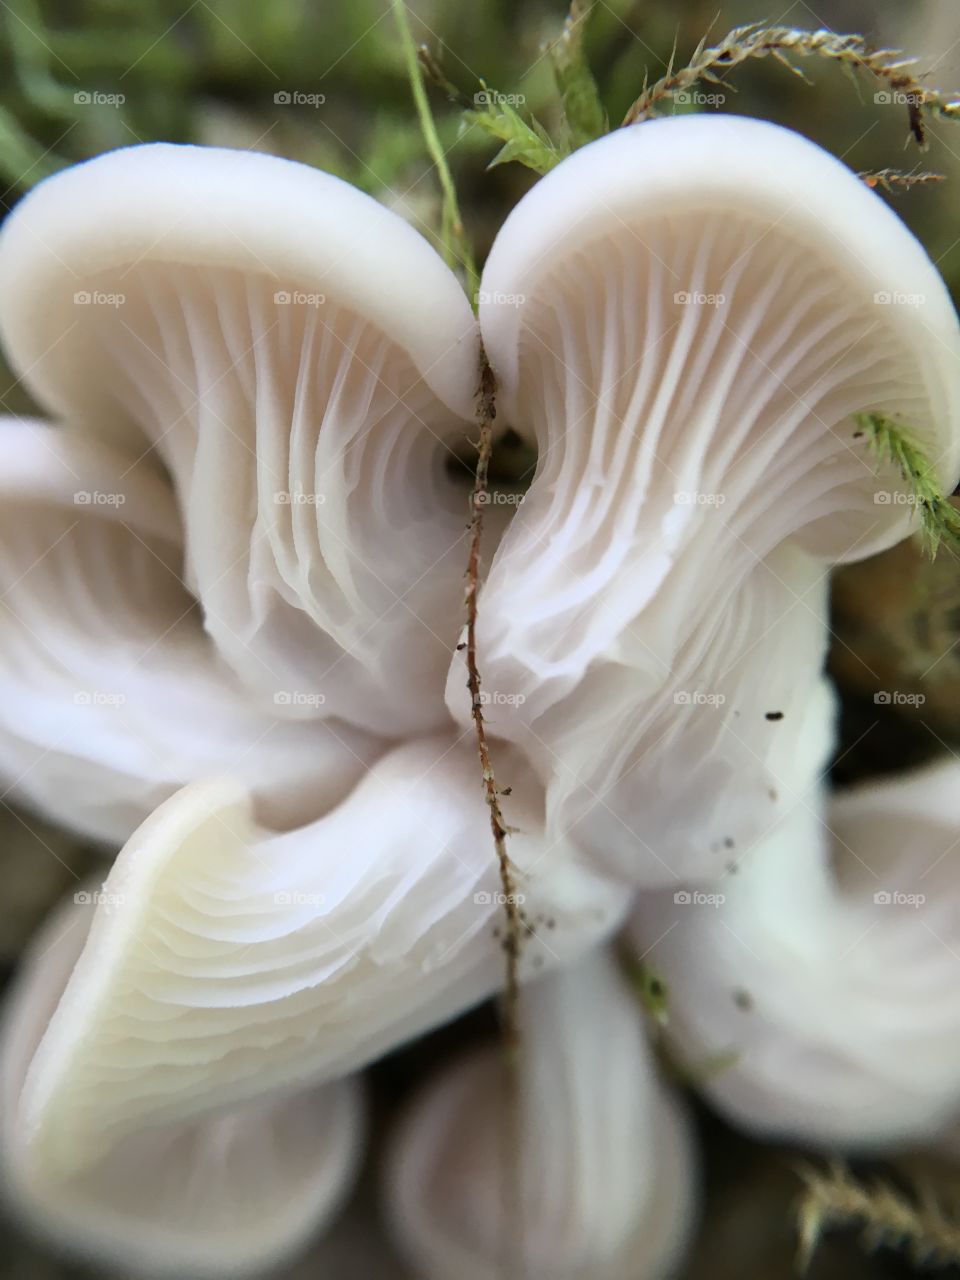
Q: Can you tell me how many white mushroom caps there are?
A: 7